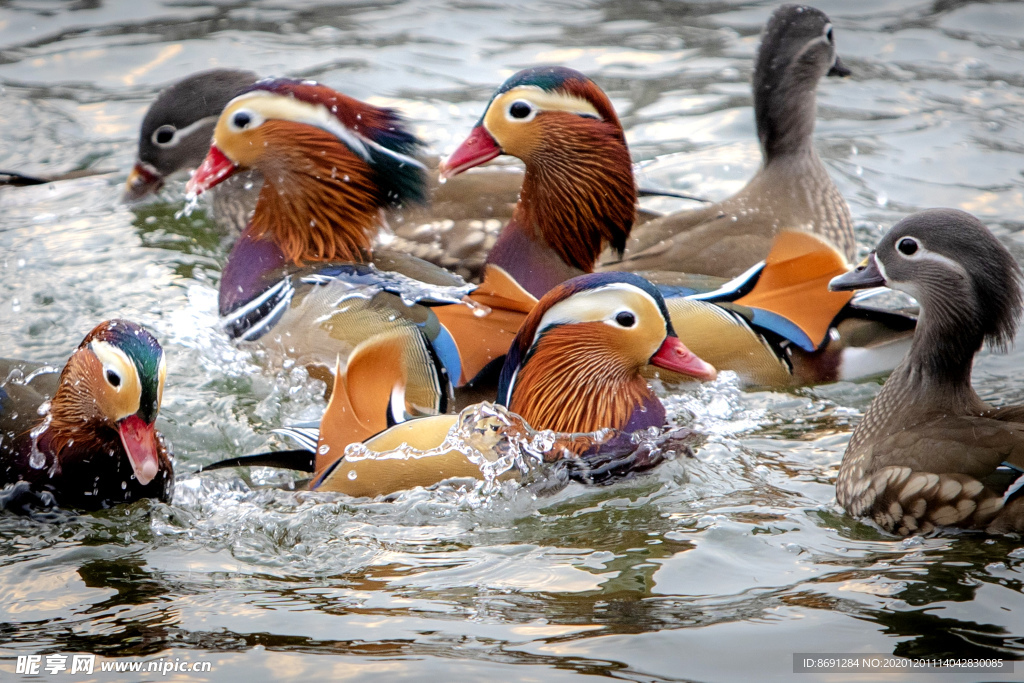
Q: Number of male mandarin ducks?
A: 4